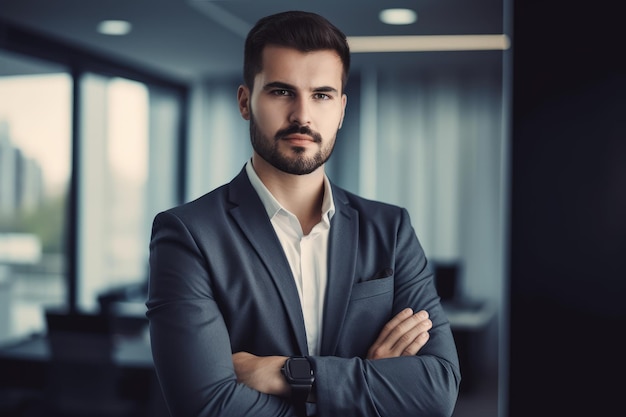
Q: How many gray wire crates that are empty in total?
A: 0